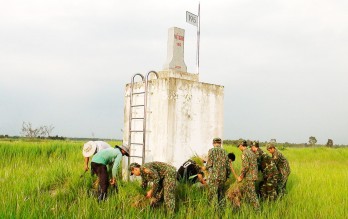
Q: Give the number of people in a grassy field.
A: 9